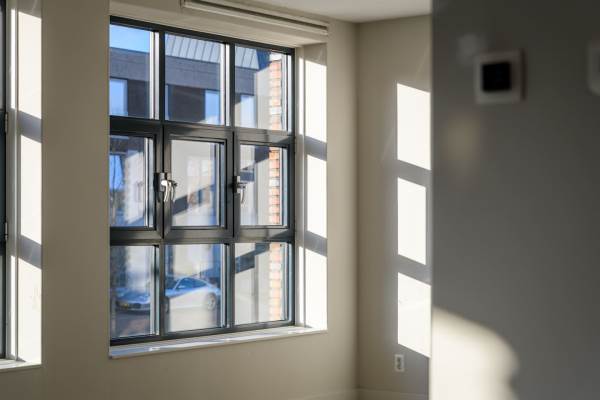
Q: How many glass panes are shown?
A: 9